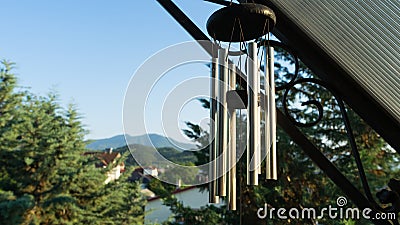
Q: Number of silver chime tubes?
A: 6